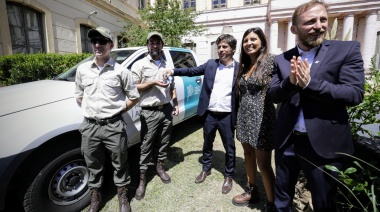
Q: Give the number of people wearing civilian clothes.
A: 3